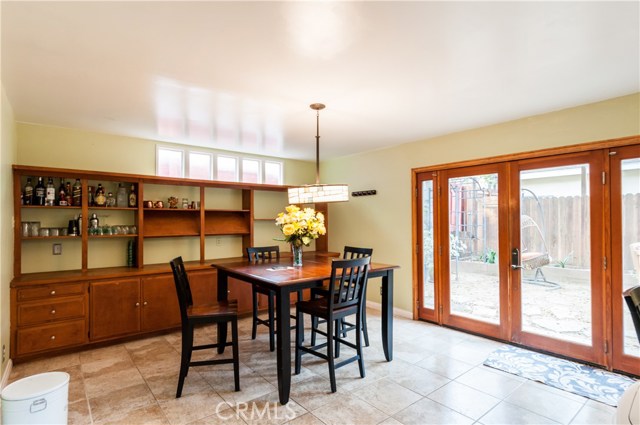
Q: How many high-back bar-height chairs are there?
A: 4